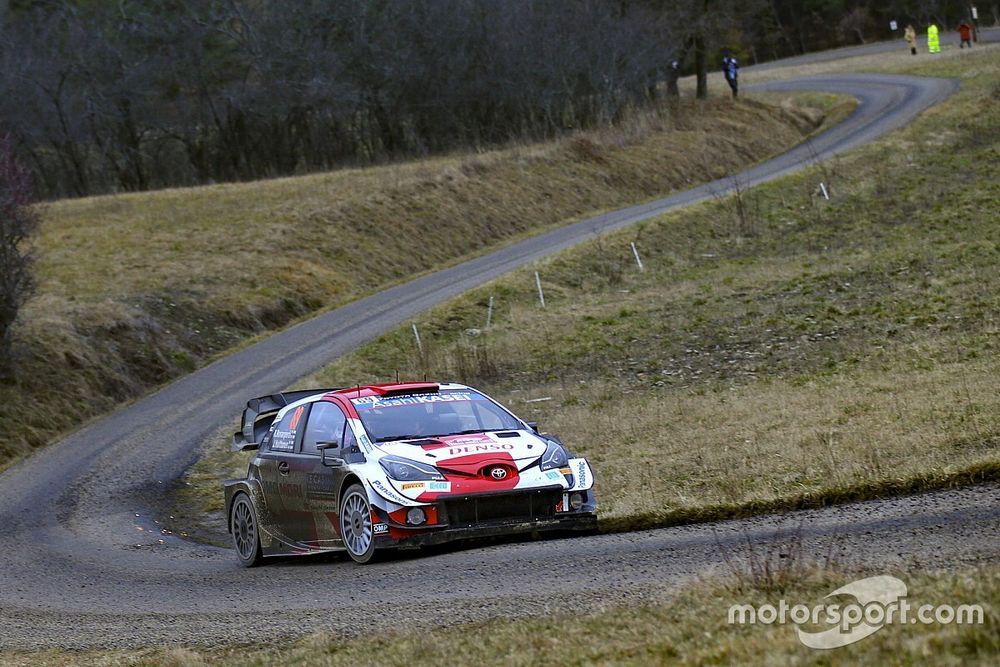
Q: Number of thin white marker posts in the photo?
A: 5